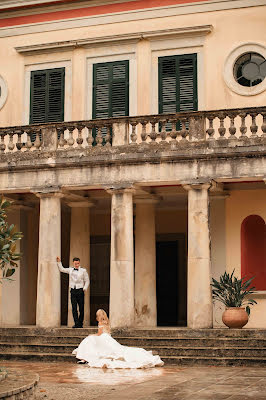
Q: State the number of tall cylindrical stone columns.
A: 5